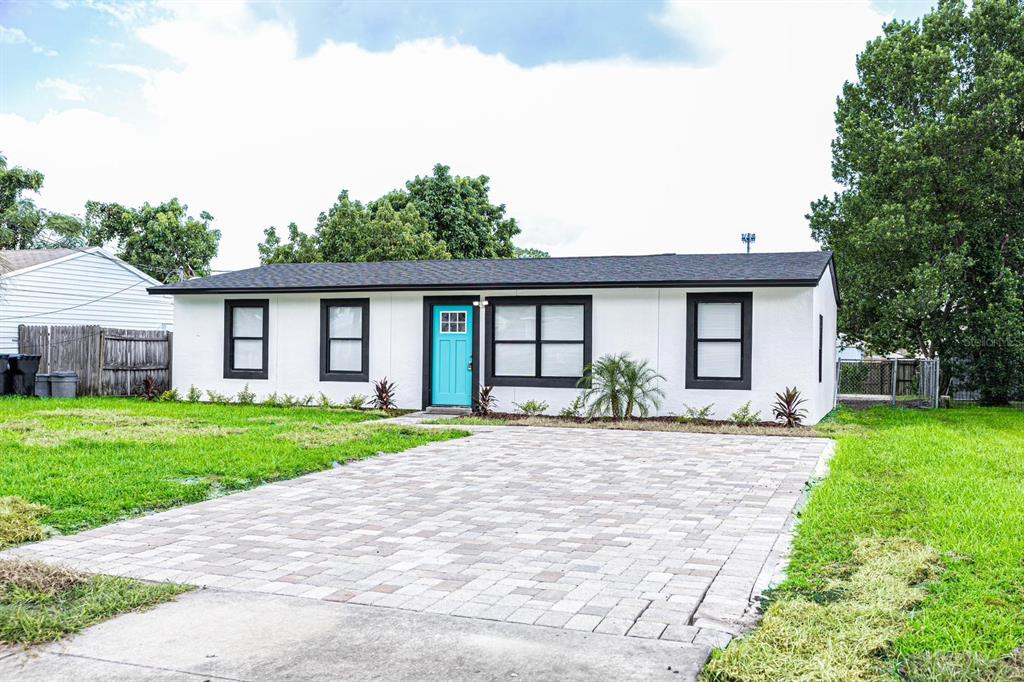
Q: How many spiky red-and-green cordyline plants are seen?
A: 4